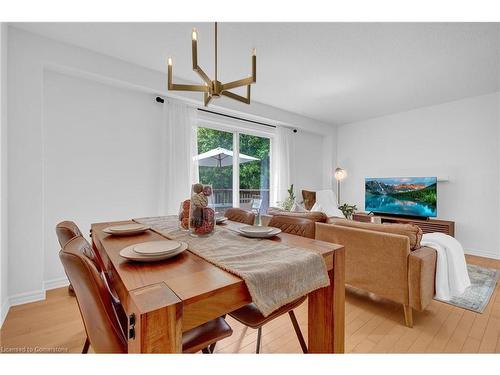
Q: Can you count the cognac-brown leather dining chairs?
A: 4